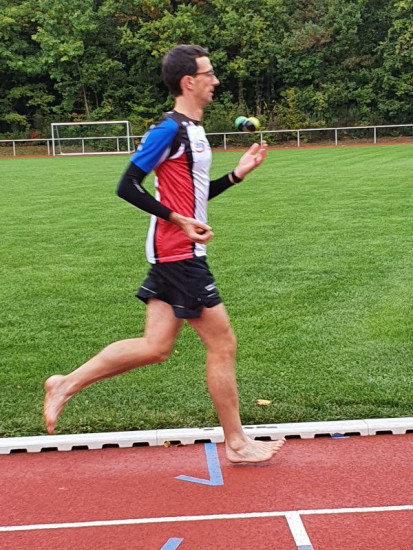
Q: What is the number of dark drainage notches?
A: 13